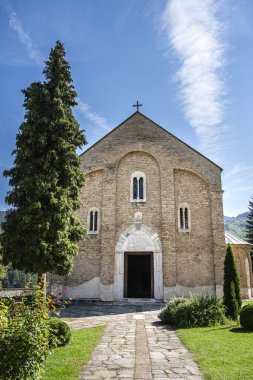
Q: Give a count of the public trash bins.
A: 0